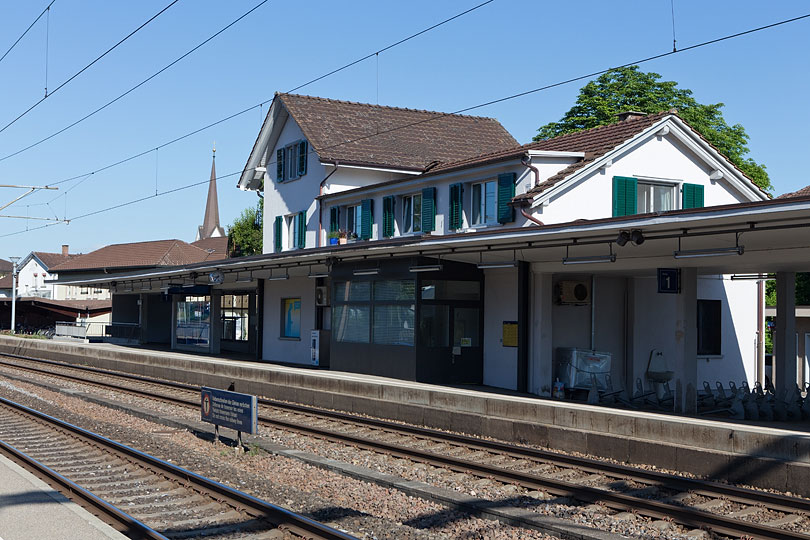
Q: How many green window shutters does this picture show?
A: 12